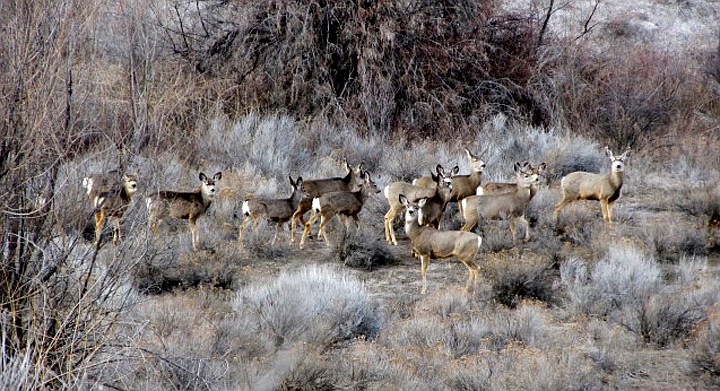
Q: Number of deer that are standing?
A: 13